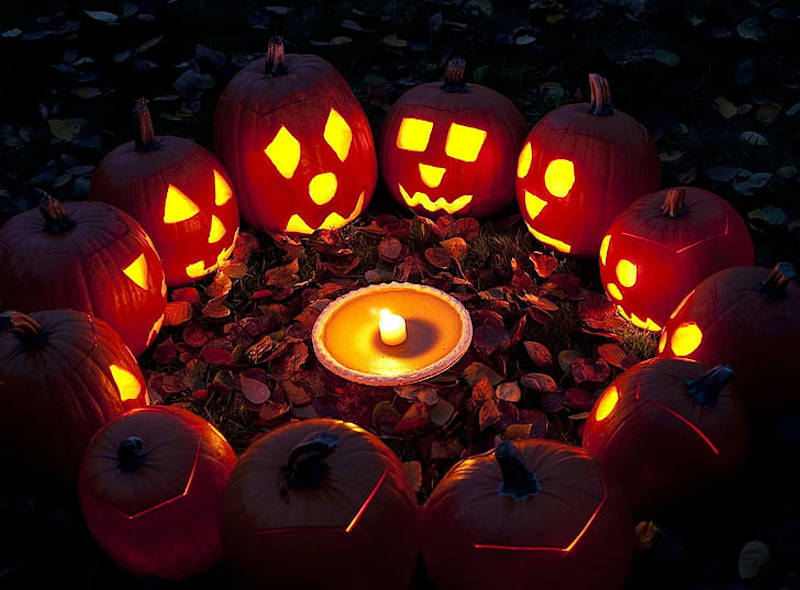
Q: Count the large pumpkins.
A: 12